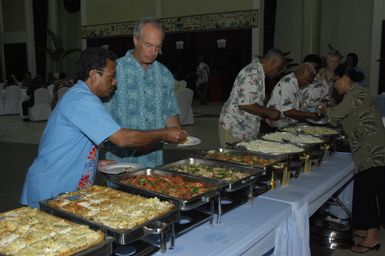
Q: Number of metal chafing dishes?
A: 8